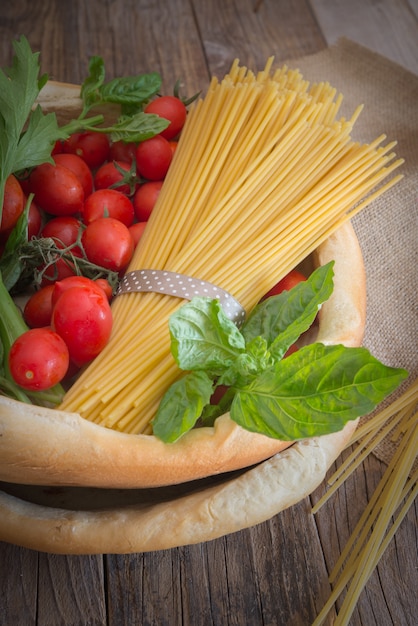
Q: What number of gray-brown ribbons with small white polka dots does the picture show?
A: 1